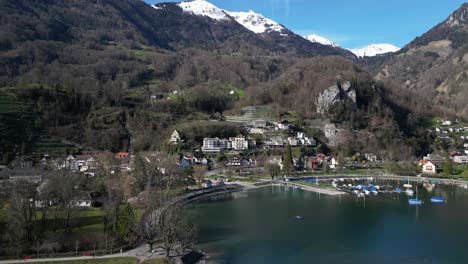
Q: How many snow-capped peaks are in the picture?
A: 4